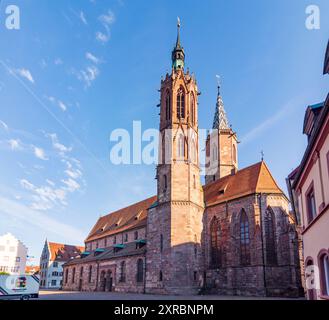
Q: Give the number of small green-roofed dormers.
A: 4